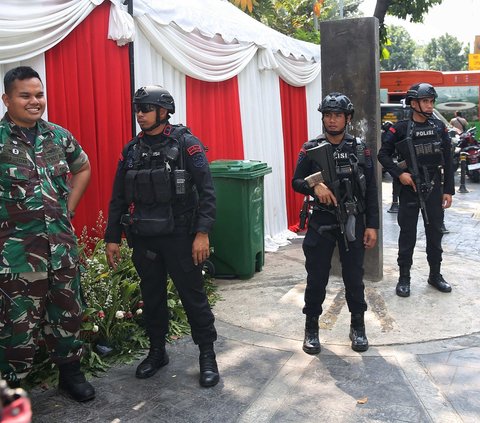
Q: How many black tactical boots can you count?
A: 7